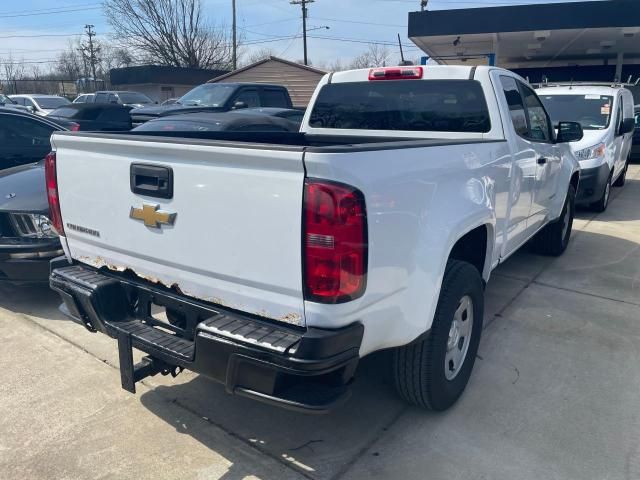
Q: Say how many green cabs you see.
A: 0